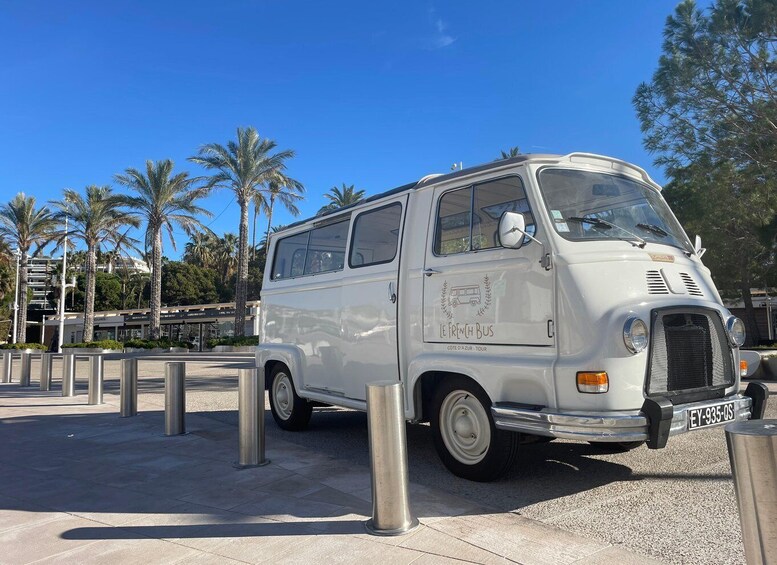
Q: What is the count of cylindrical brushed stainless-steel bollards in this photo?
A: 10